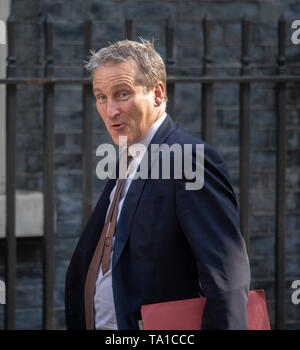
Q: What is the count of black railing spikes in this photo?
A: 8